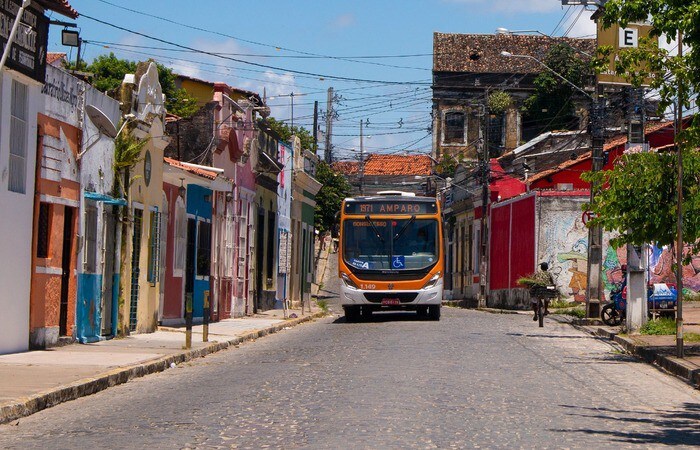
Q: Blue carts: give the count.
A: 1